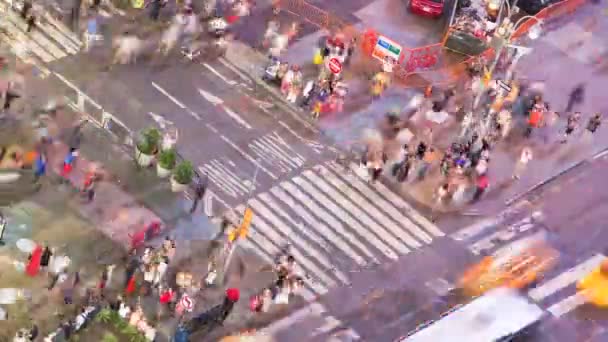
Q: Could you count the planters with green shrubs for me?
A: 3